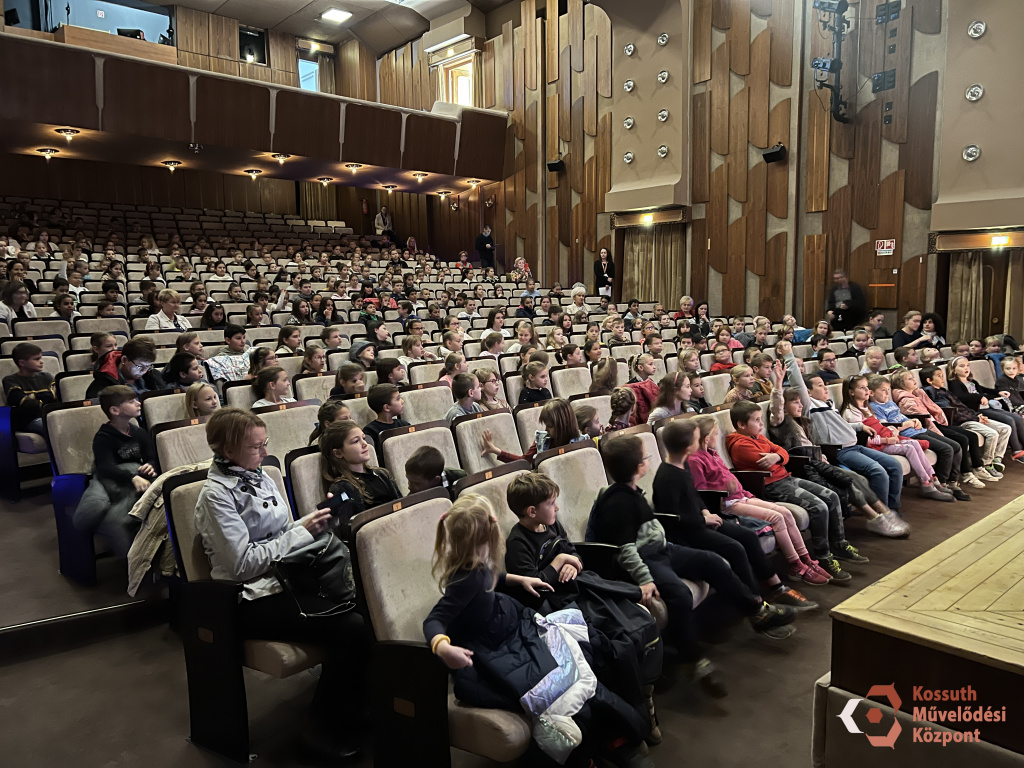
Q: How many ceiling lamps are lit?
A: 12